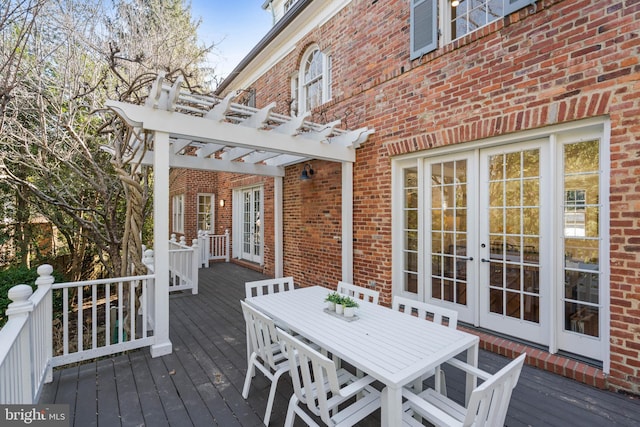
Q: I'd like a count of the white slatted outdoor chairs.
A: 6